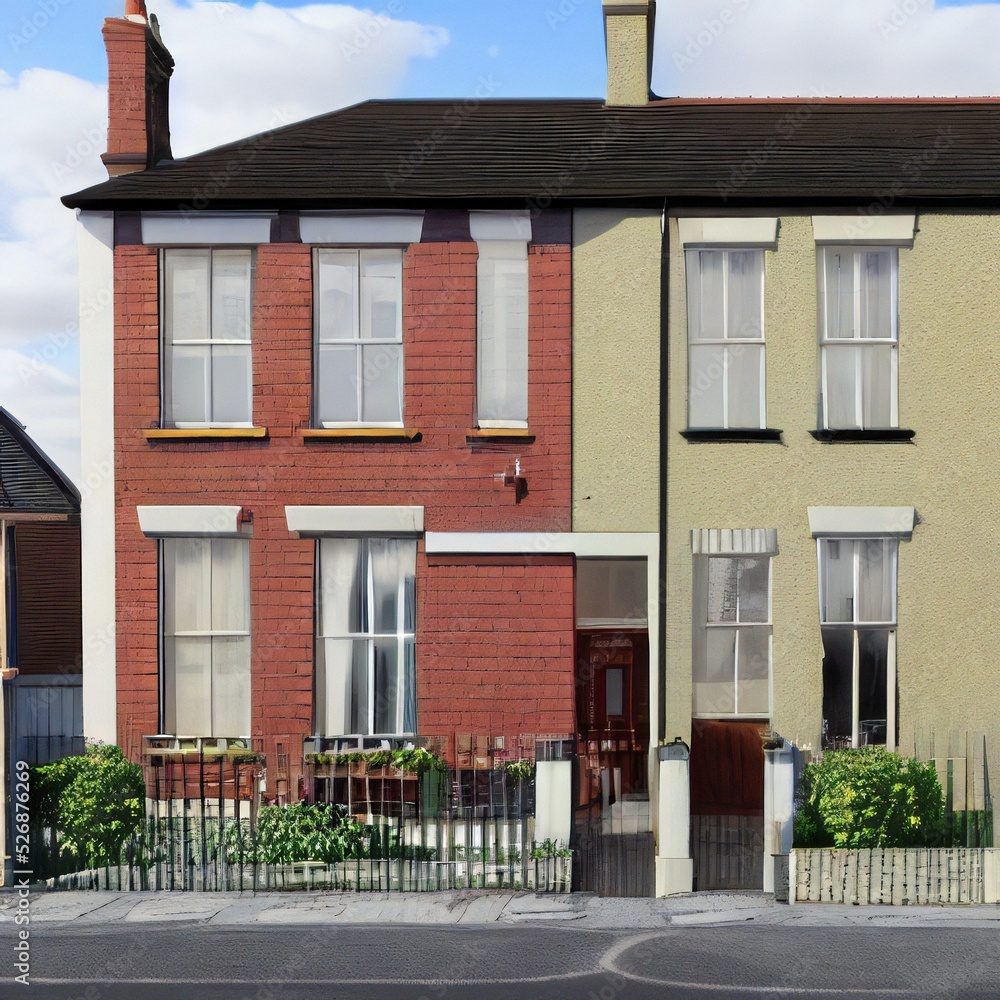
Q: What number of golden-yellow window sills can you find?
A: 3